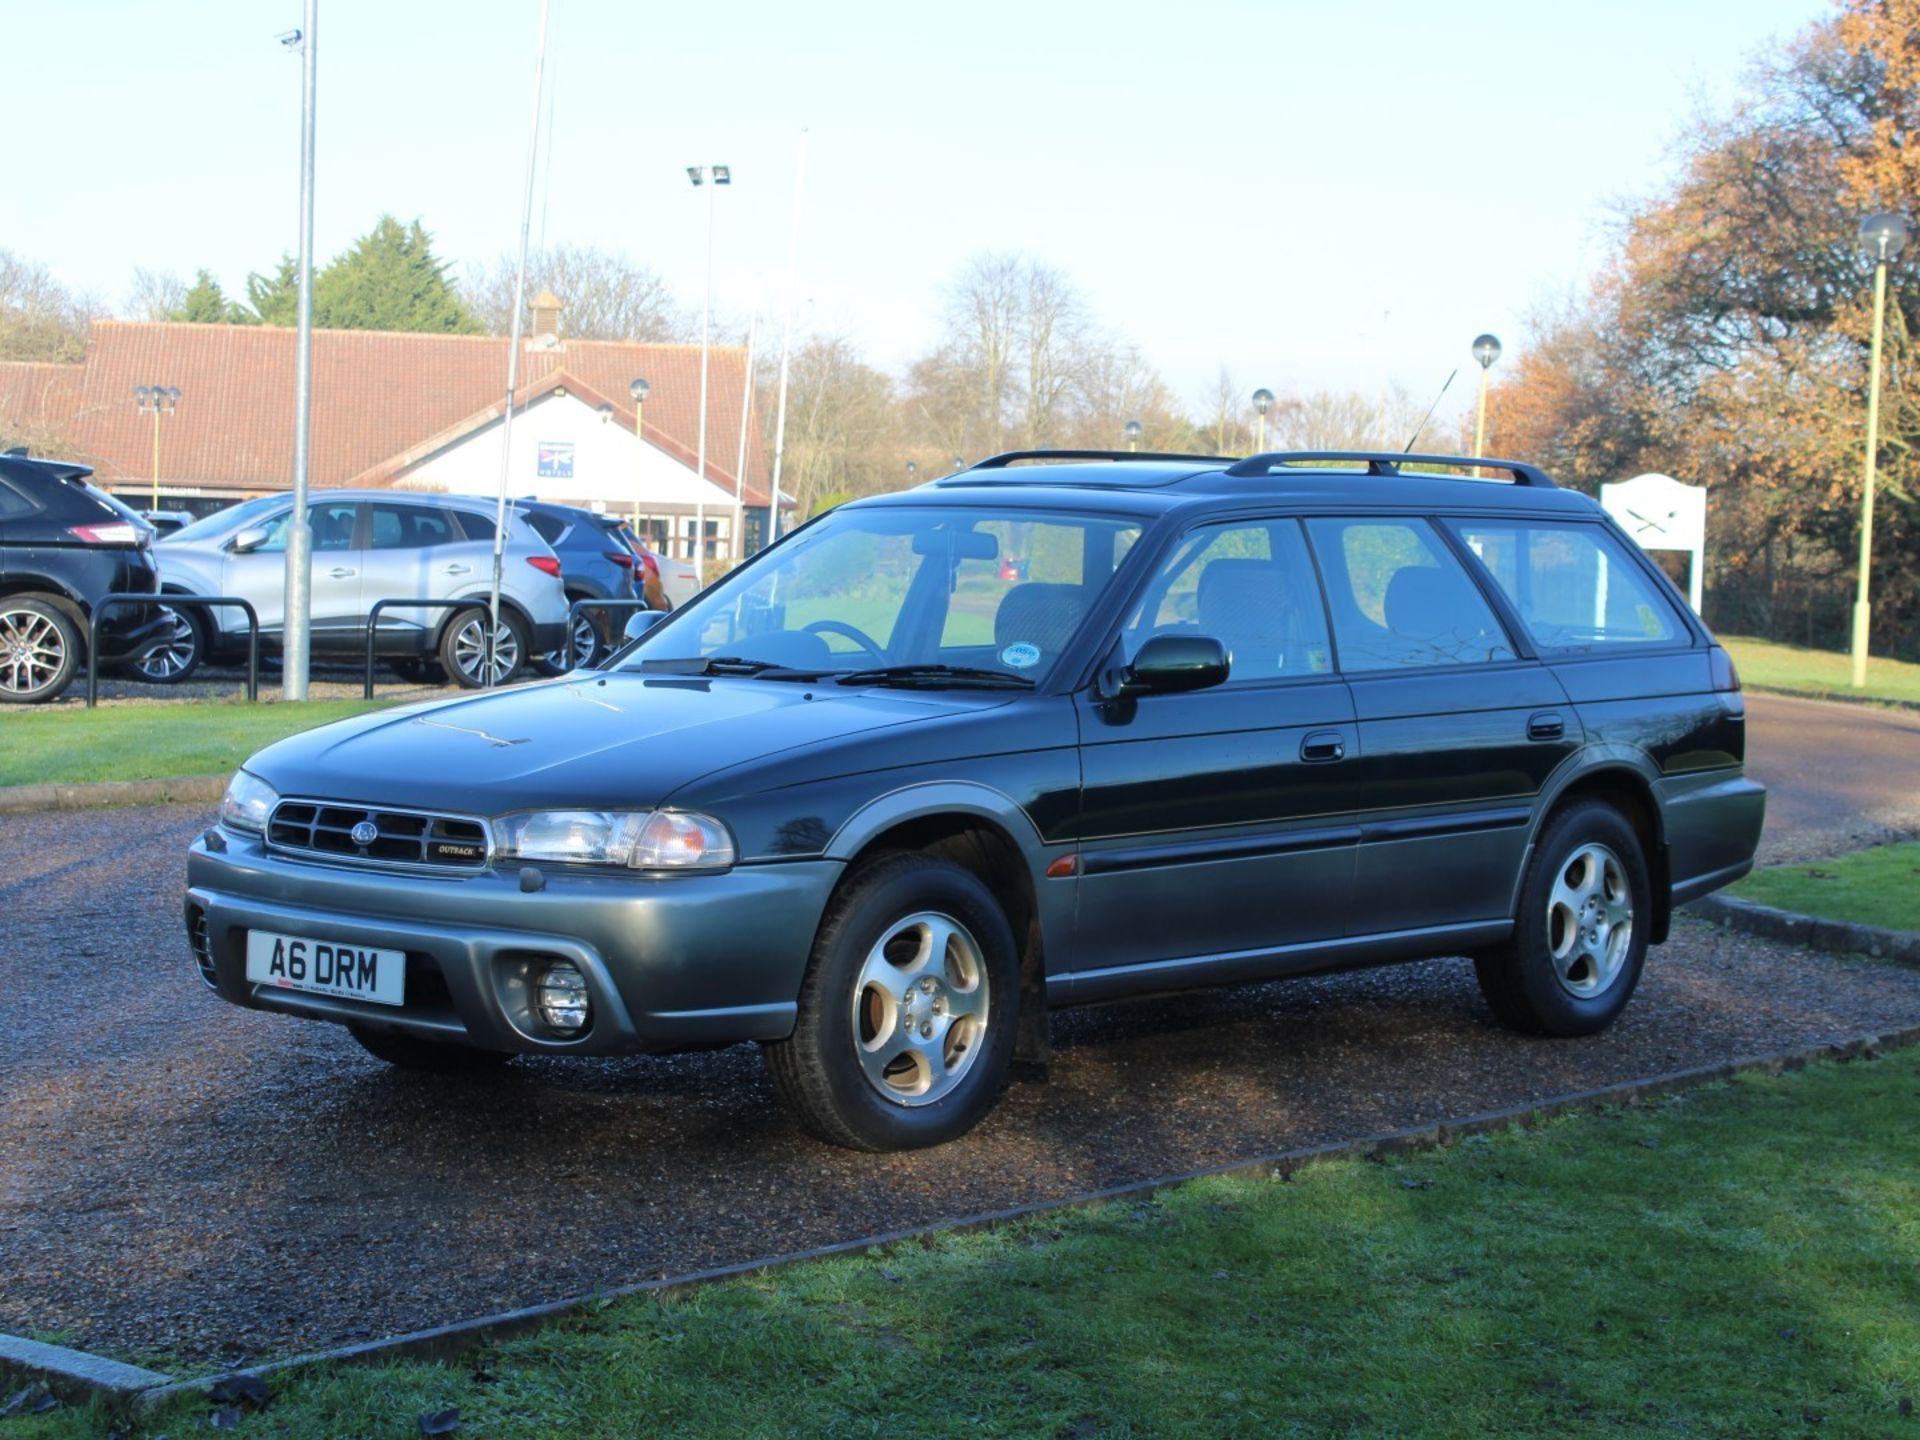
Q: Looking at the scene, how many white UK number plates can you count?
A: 1